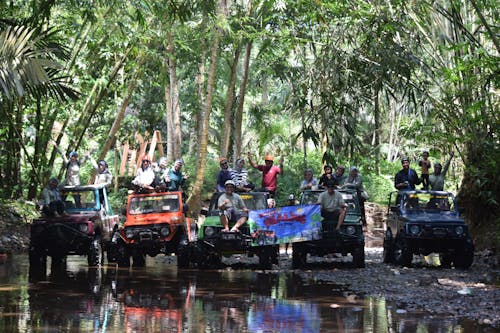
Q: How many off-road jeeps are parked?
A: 5